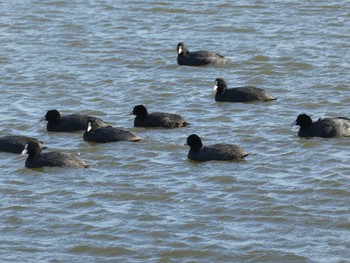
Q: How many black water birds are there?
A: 9